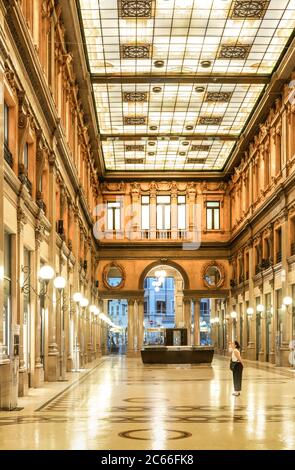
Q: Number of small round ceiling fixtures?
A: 10